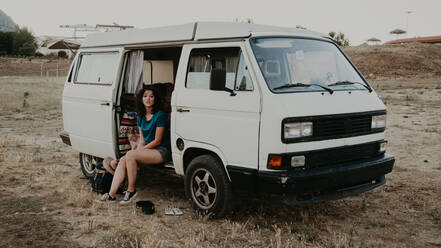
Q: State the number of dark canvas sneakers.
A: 2